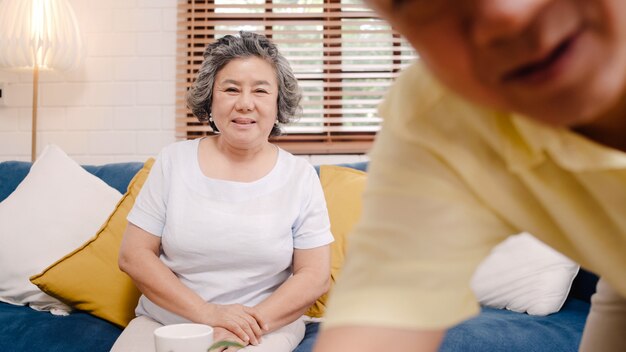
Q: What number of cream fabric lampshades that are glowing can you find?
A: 1